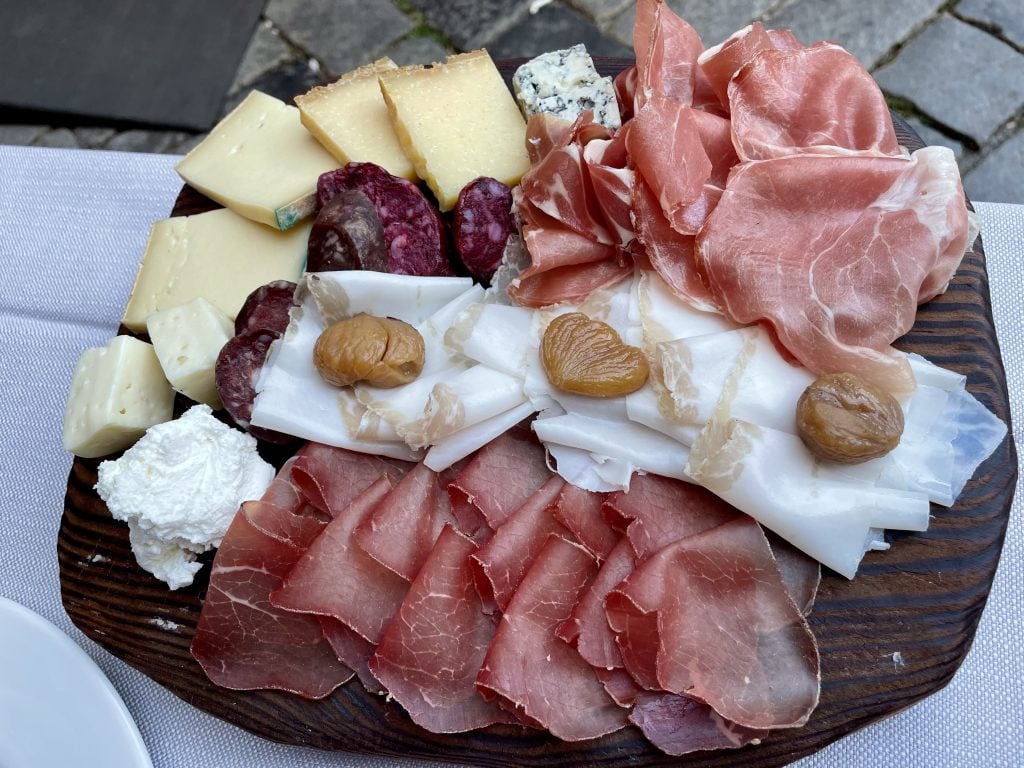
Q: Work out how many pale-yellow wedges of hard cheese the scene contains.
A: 4